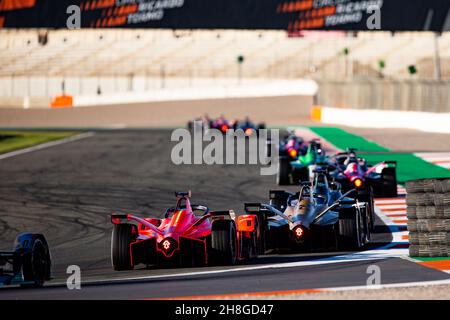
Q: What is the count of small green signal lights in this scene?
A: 4